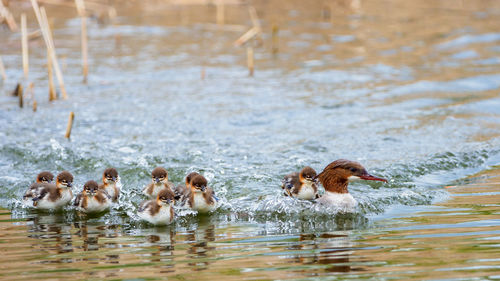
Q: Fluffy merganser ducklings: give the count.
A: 9